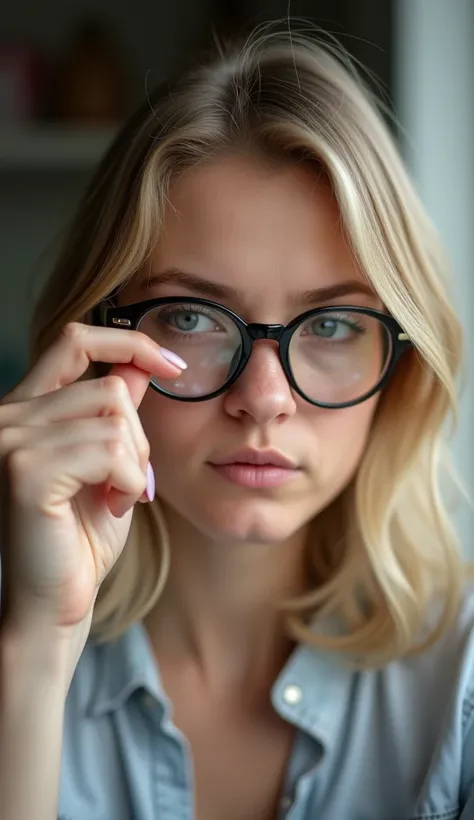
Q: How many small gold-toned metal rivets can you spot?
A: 2